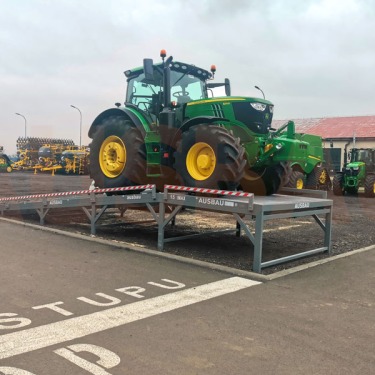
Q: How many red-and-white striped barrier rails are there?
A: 2